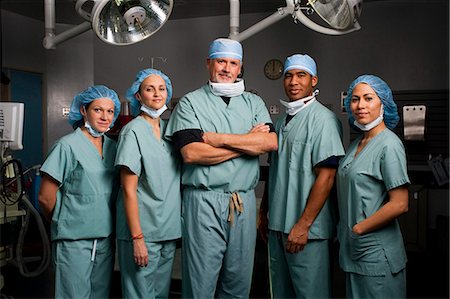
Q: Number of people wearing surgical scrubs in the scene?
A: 5